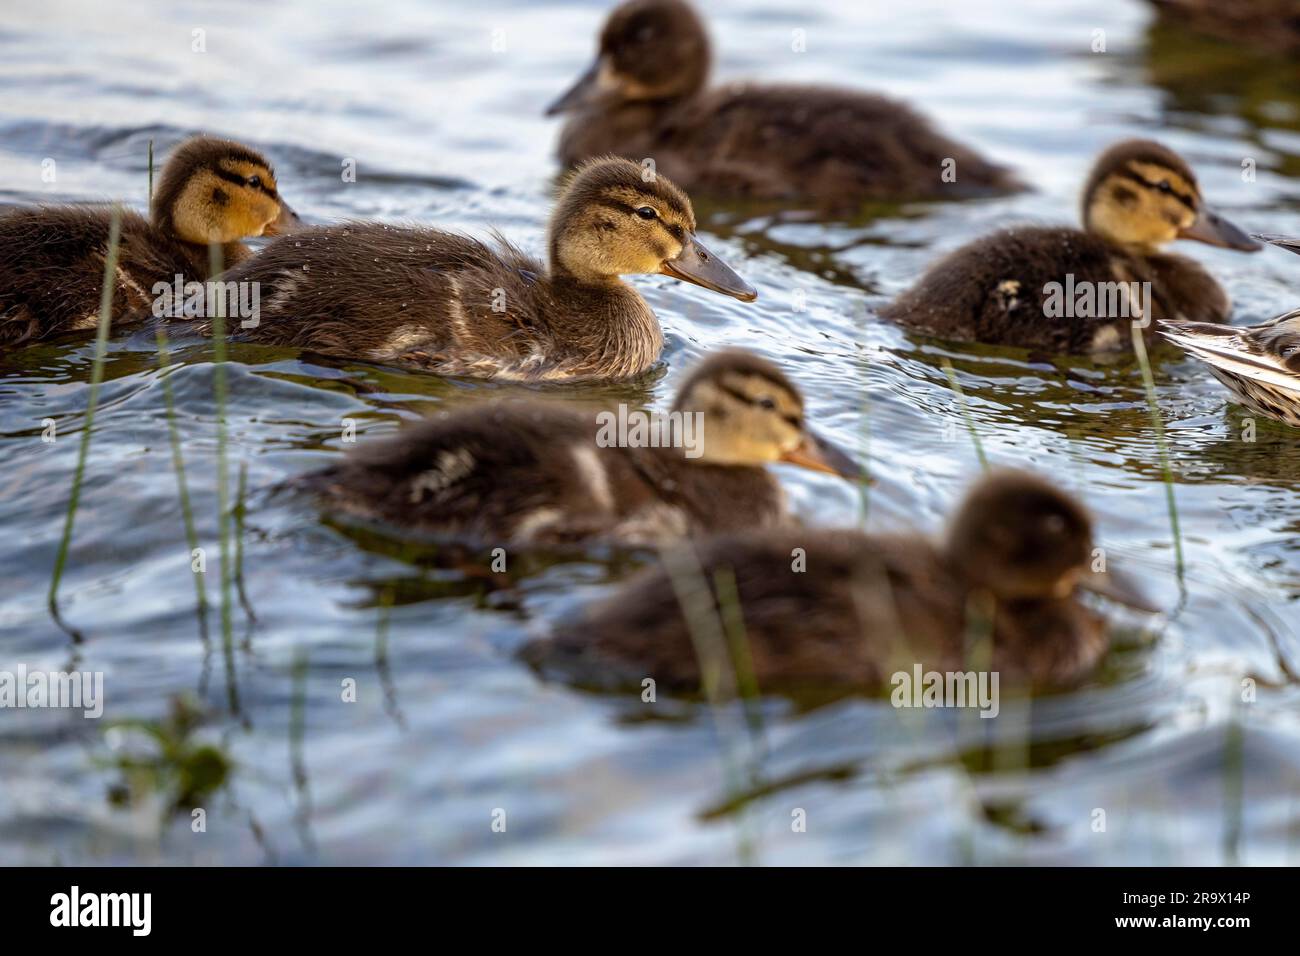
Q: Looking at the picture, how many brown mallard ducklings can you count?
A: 6